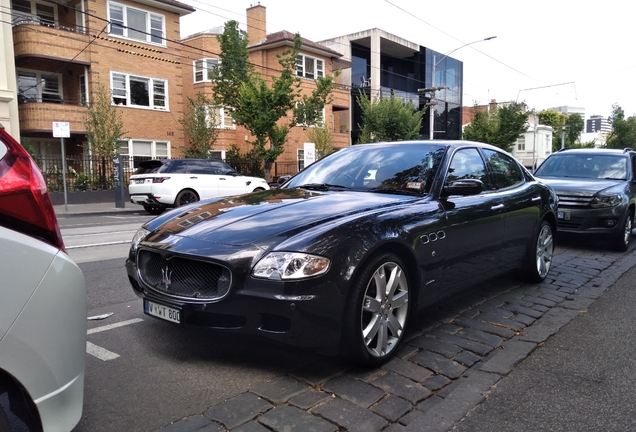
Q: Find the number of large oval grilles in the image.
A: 1